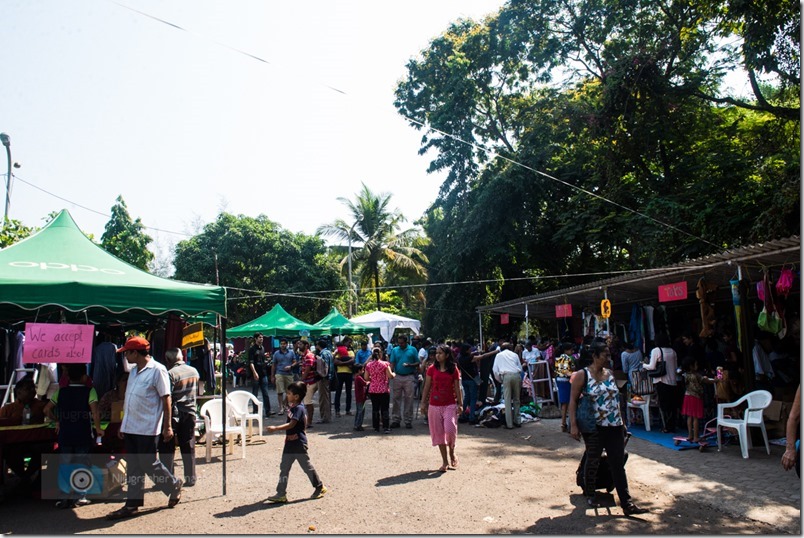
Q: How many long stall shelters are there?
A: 1